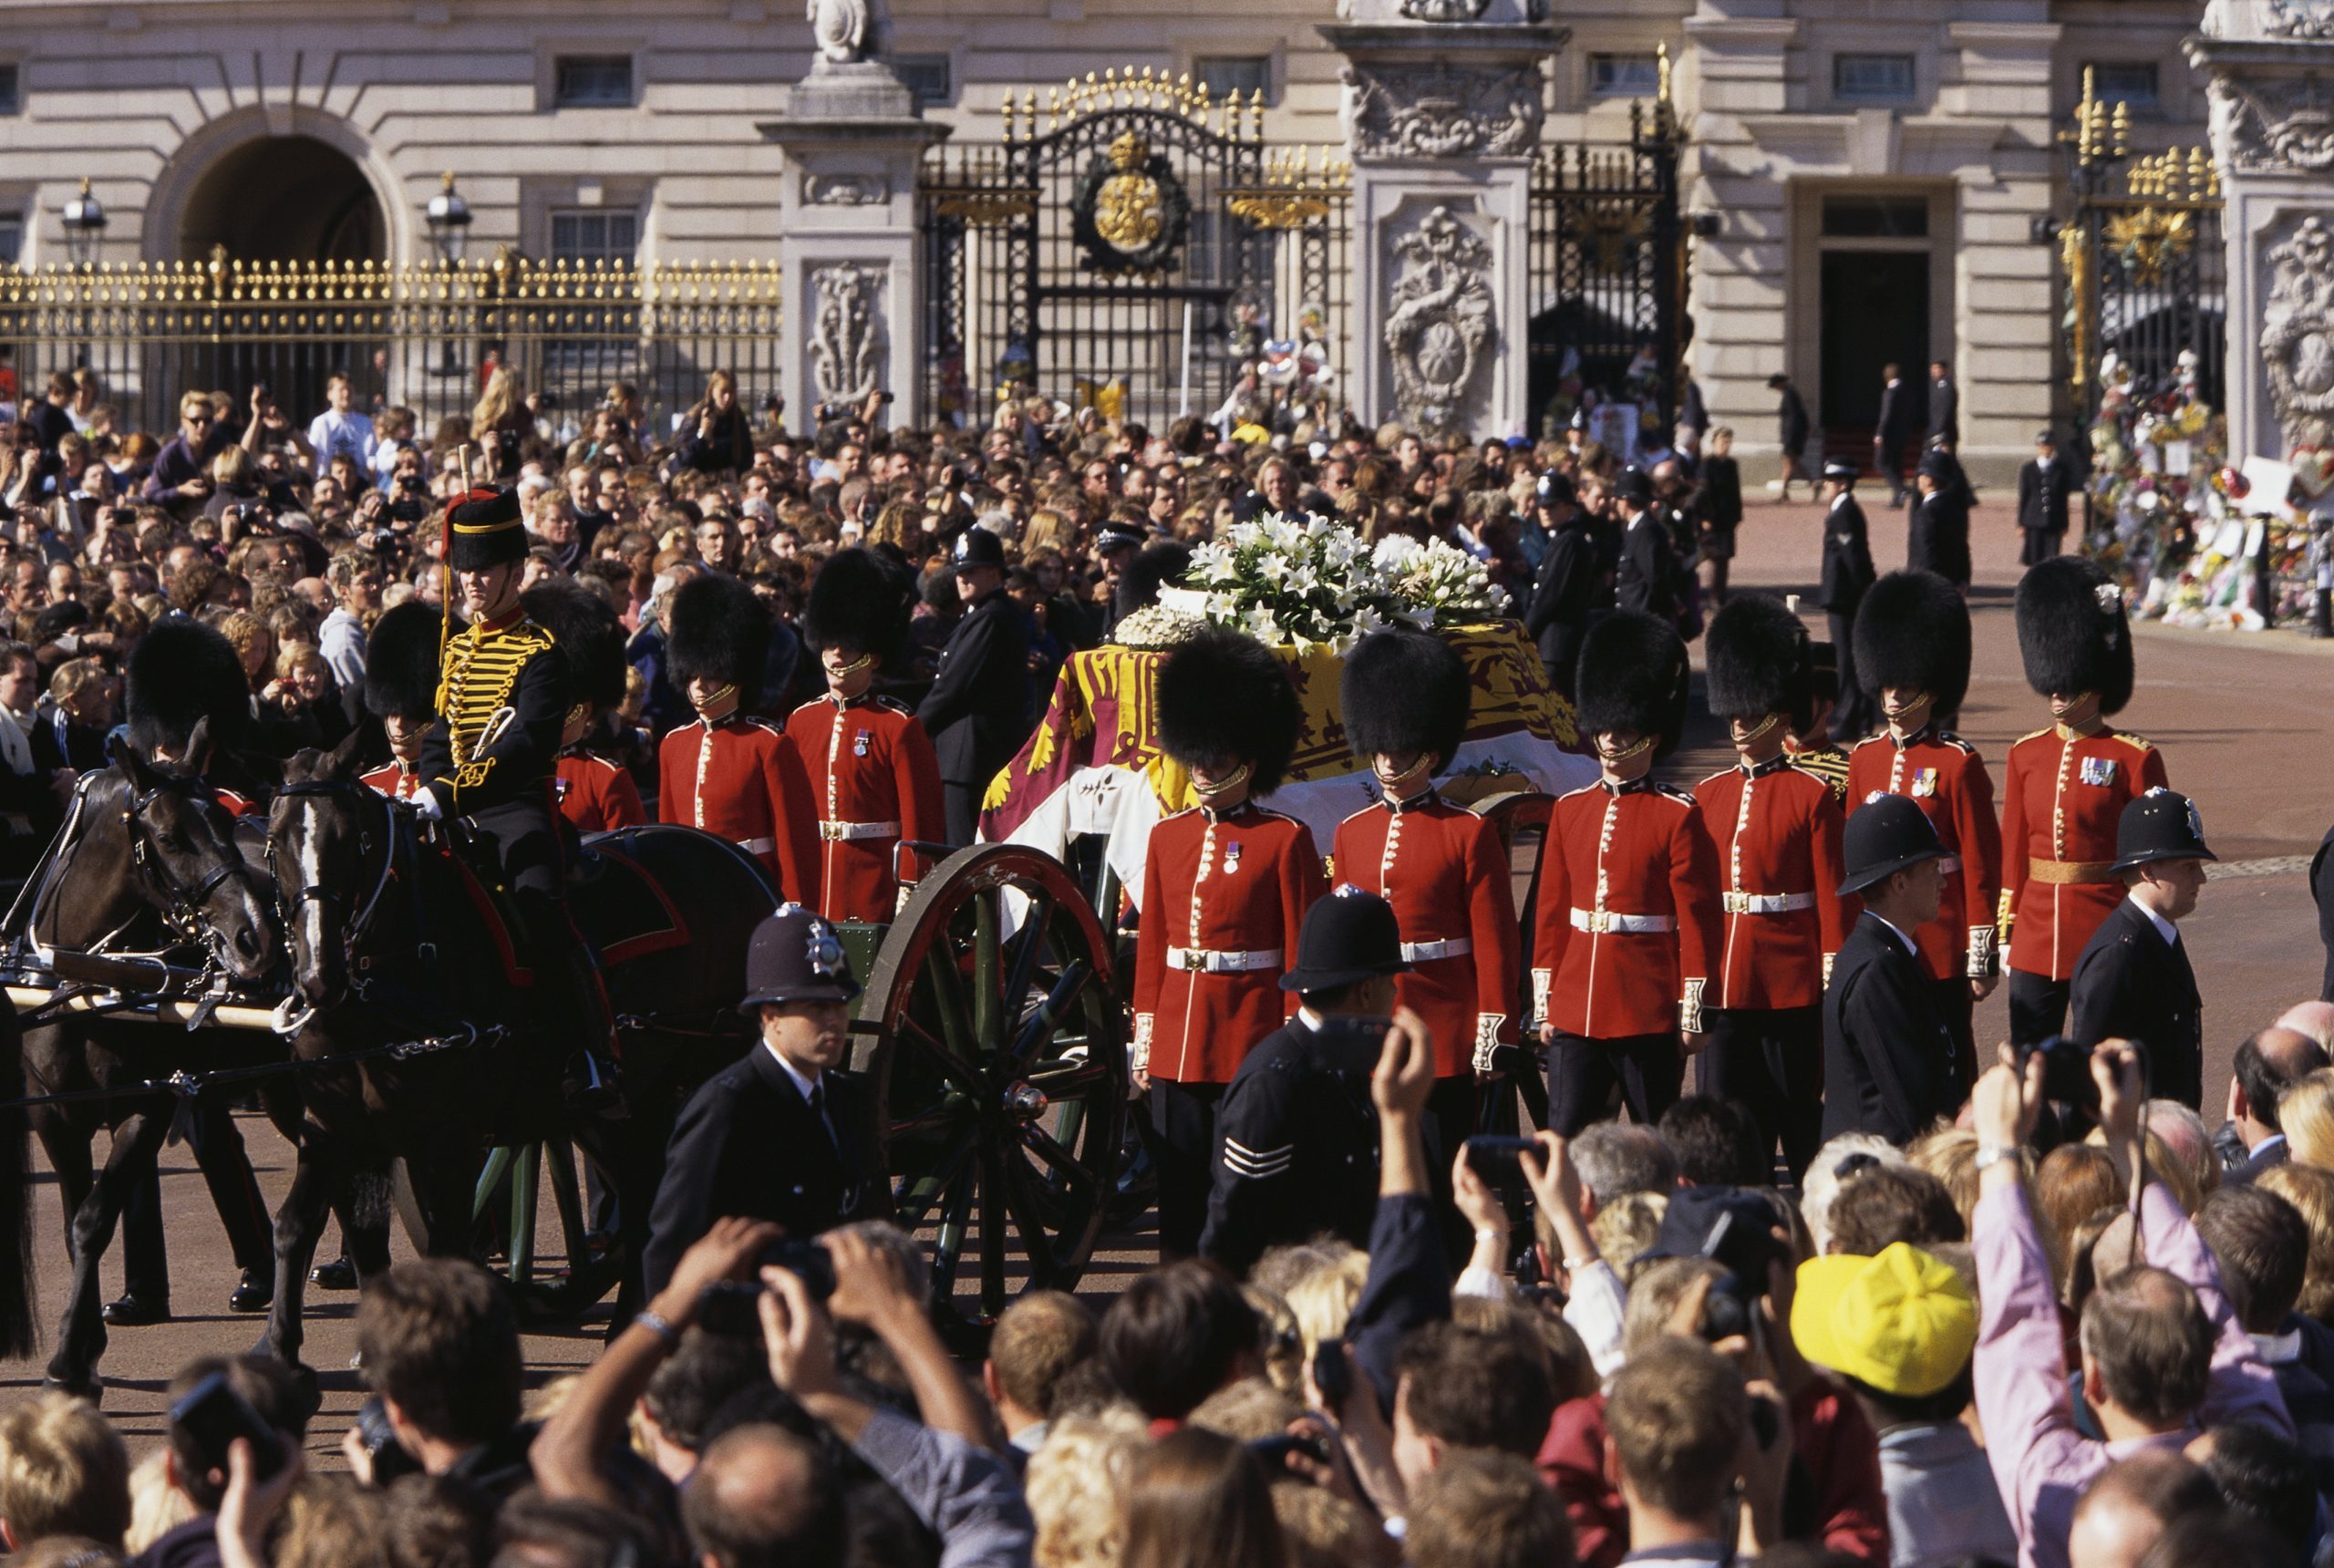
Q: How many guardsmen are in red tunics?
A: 11